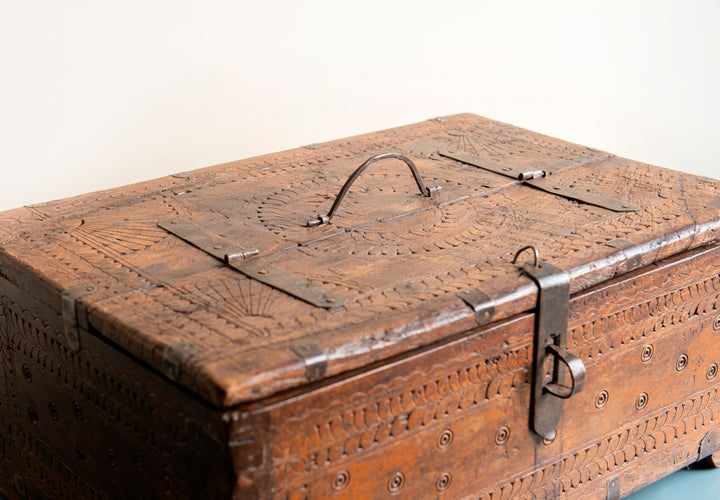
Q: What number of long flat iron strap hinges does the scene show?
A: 2